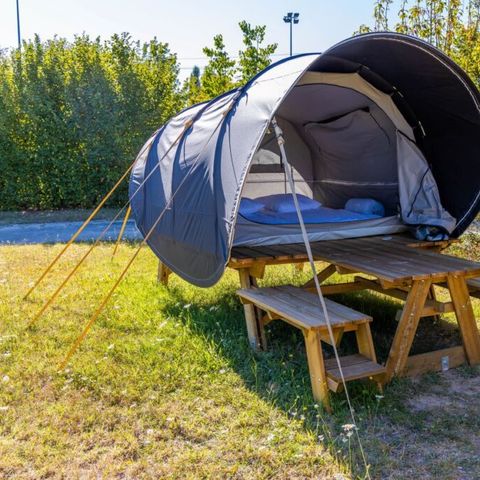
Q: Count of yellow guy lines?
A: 4